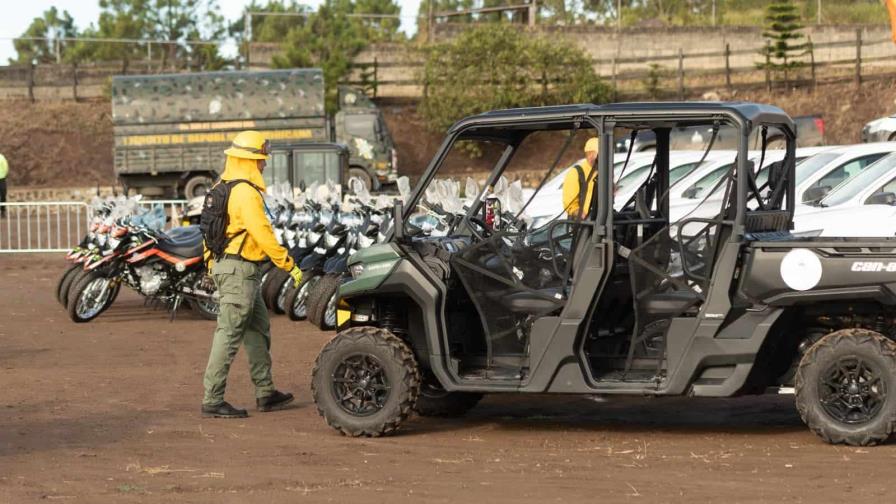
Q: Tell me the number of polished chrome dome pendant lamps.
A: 0